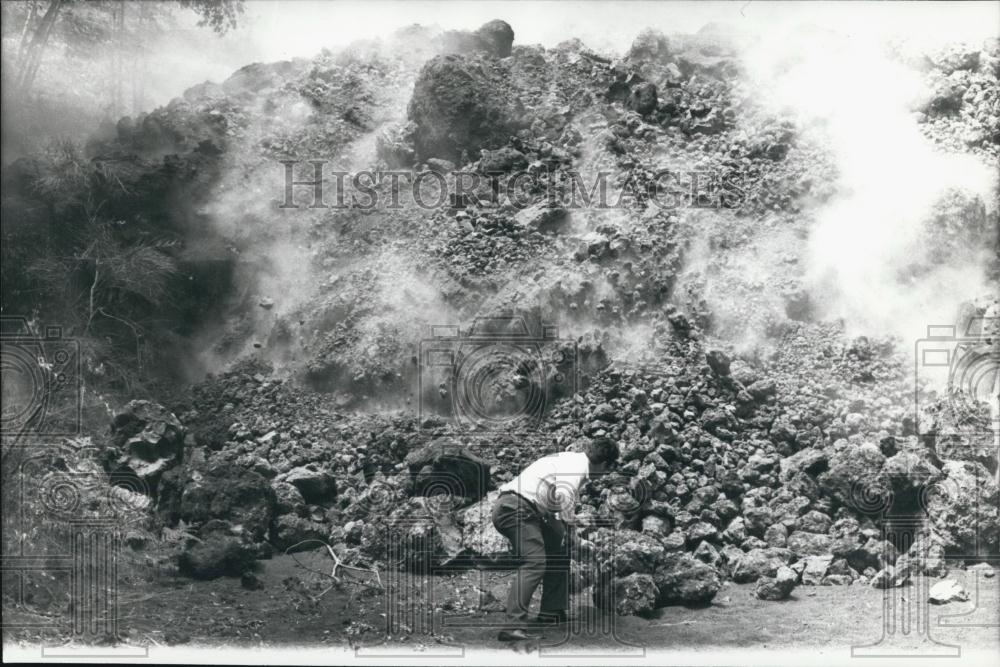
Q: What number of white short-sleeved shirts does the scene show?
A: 1